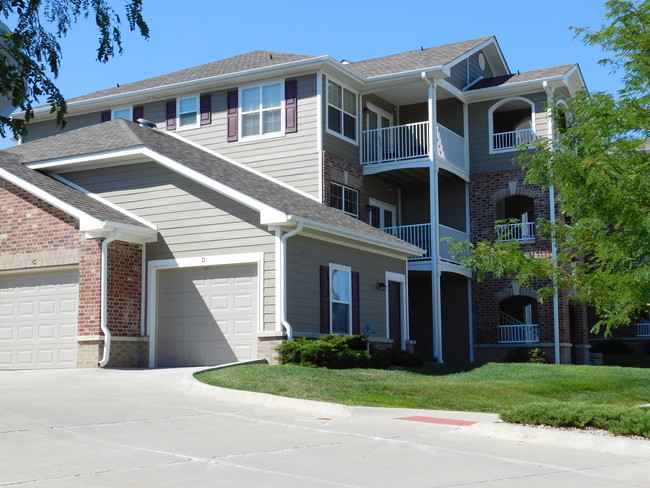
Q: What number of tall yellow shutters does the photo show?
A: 0